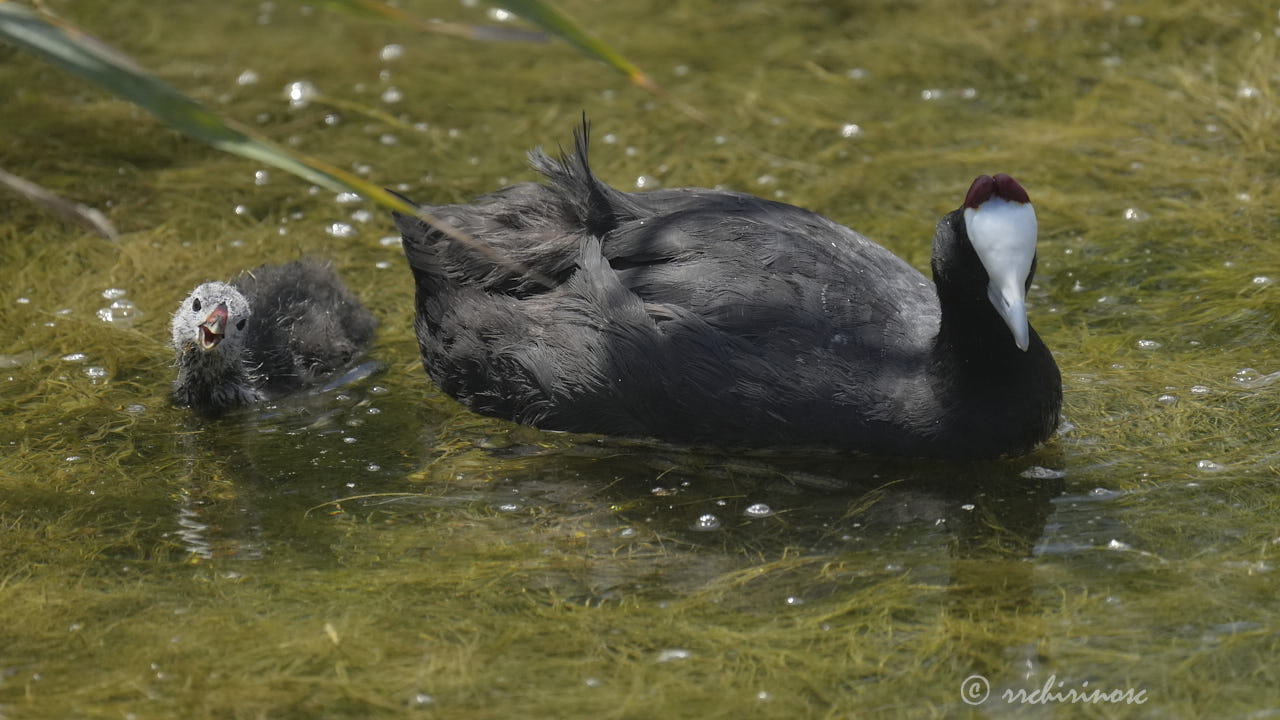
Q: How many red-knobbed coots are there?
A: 2